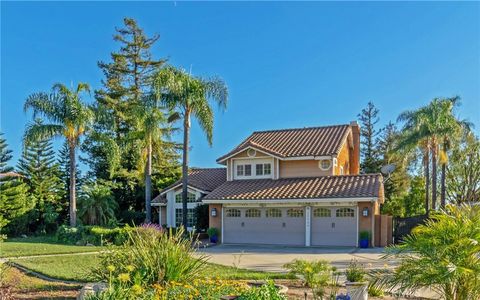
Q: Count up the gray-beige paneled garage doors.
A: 2